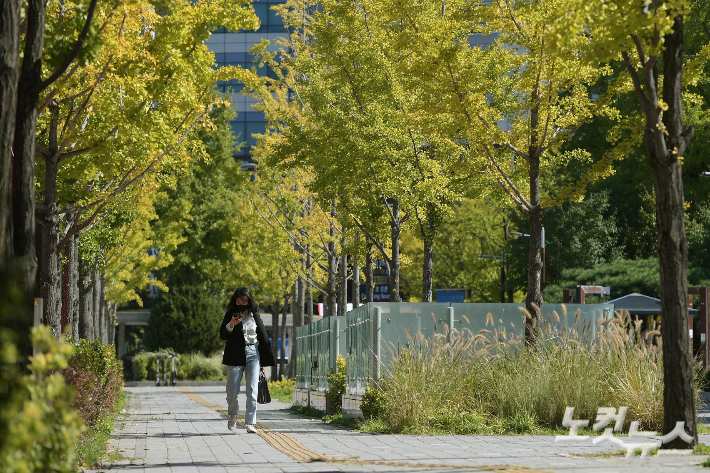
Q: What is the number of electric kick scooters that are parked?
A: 3